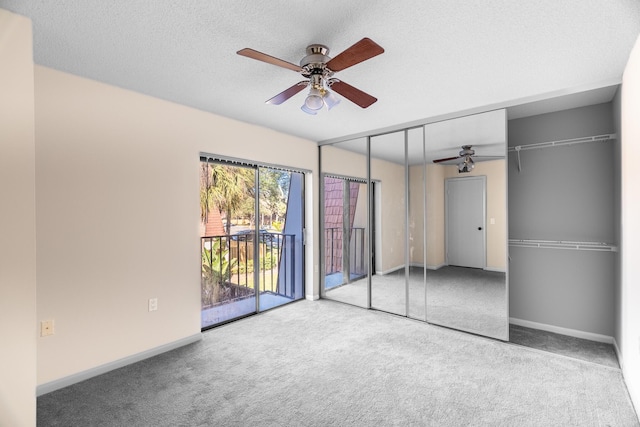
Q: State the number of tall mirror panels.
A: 4